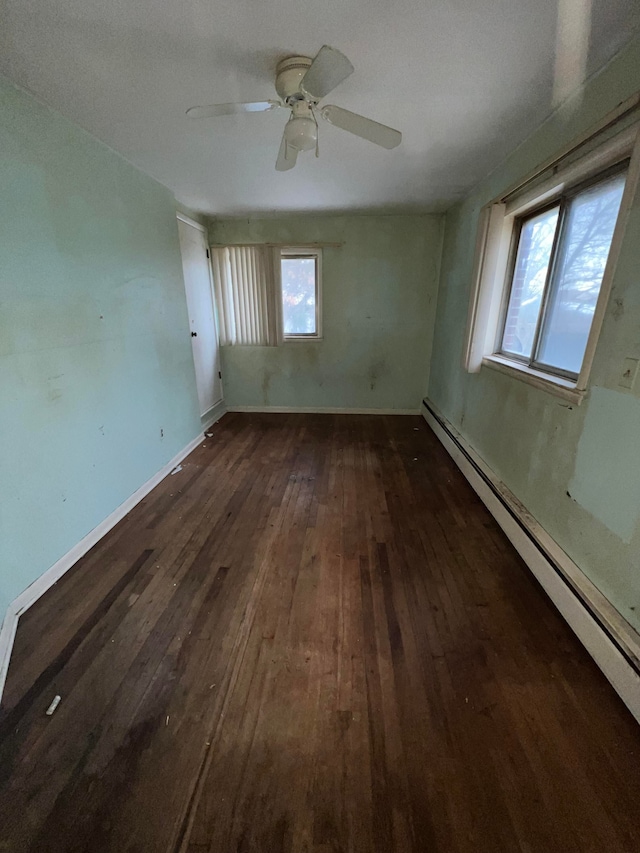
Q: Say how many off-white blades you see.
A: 4